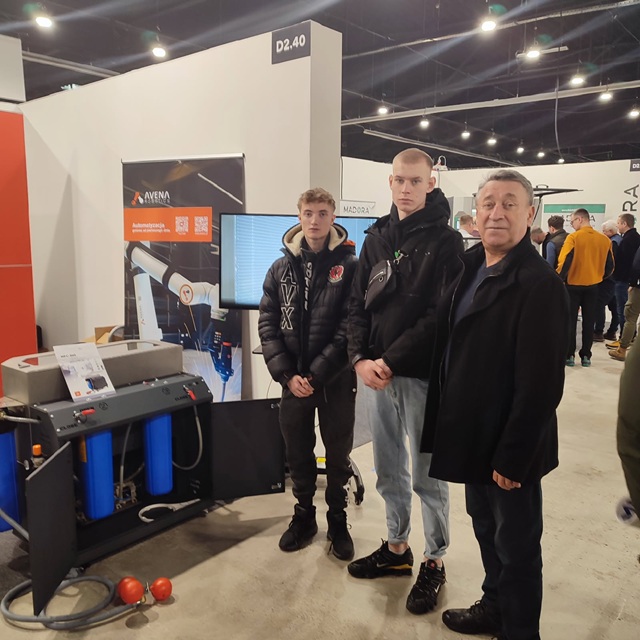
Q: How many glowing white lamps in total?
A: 14